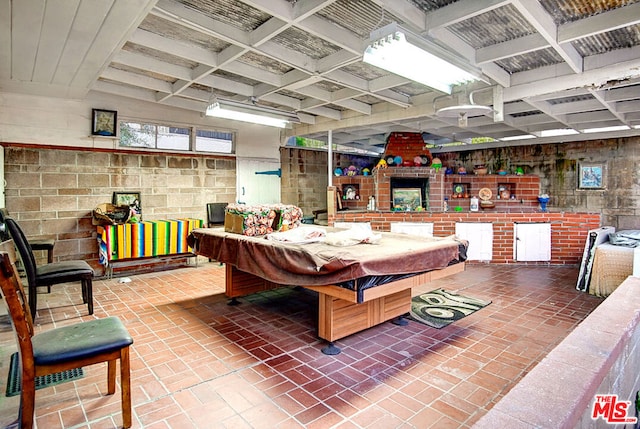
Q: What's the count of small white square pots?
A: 0